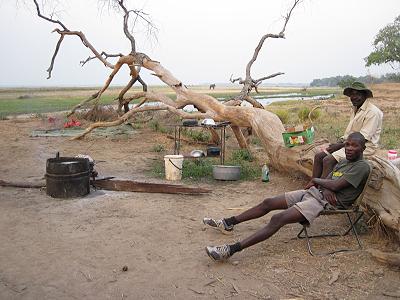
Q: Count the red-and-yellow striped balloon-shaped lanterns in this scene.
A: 0